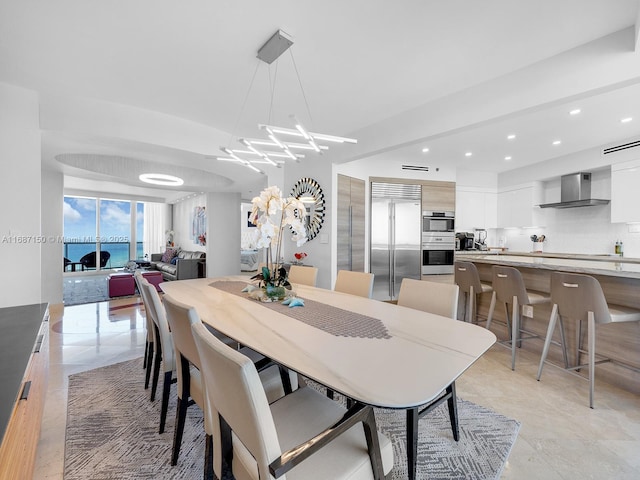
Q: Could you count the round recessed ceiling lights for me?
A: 7